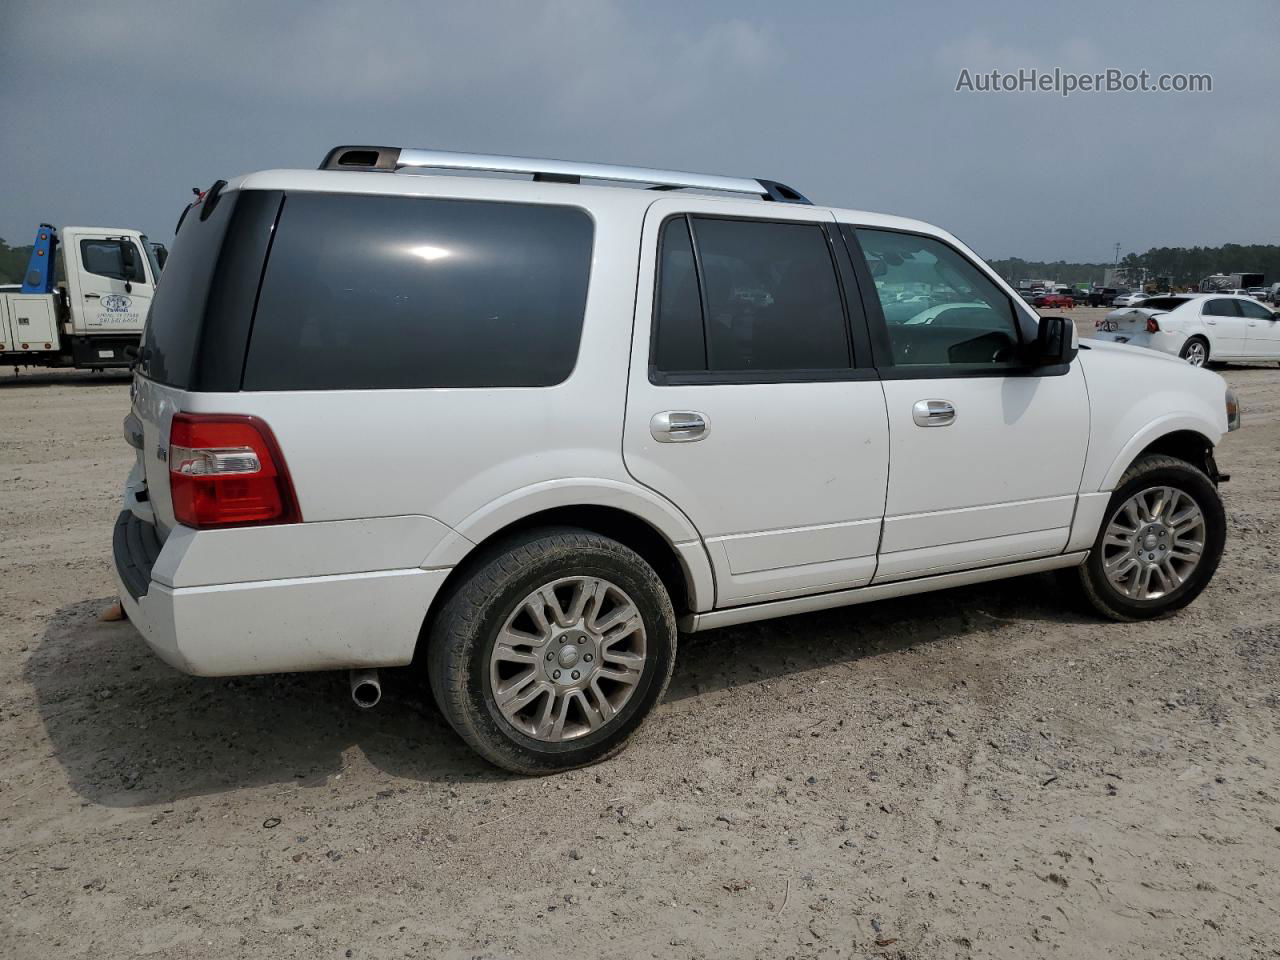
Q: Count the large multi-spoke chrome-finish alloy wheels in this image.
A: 2